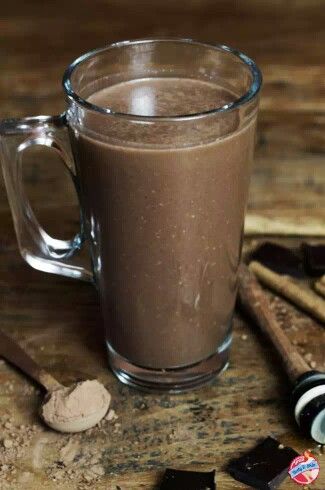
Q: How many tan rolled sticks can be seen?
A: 2